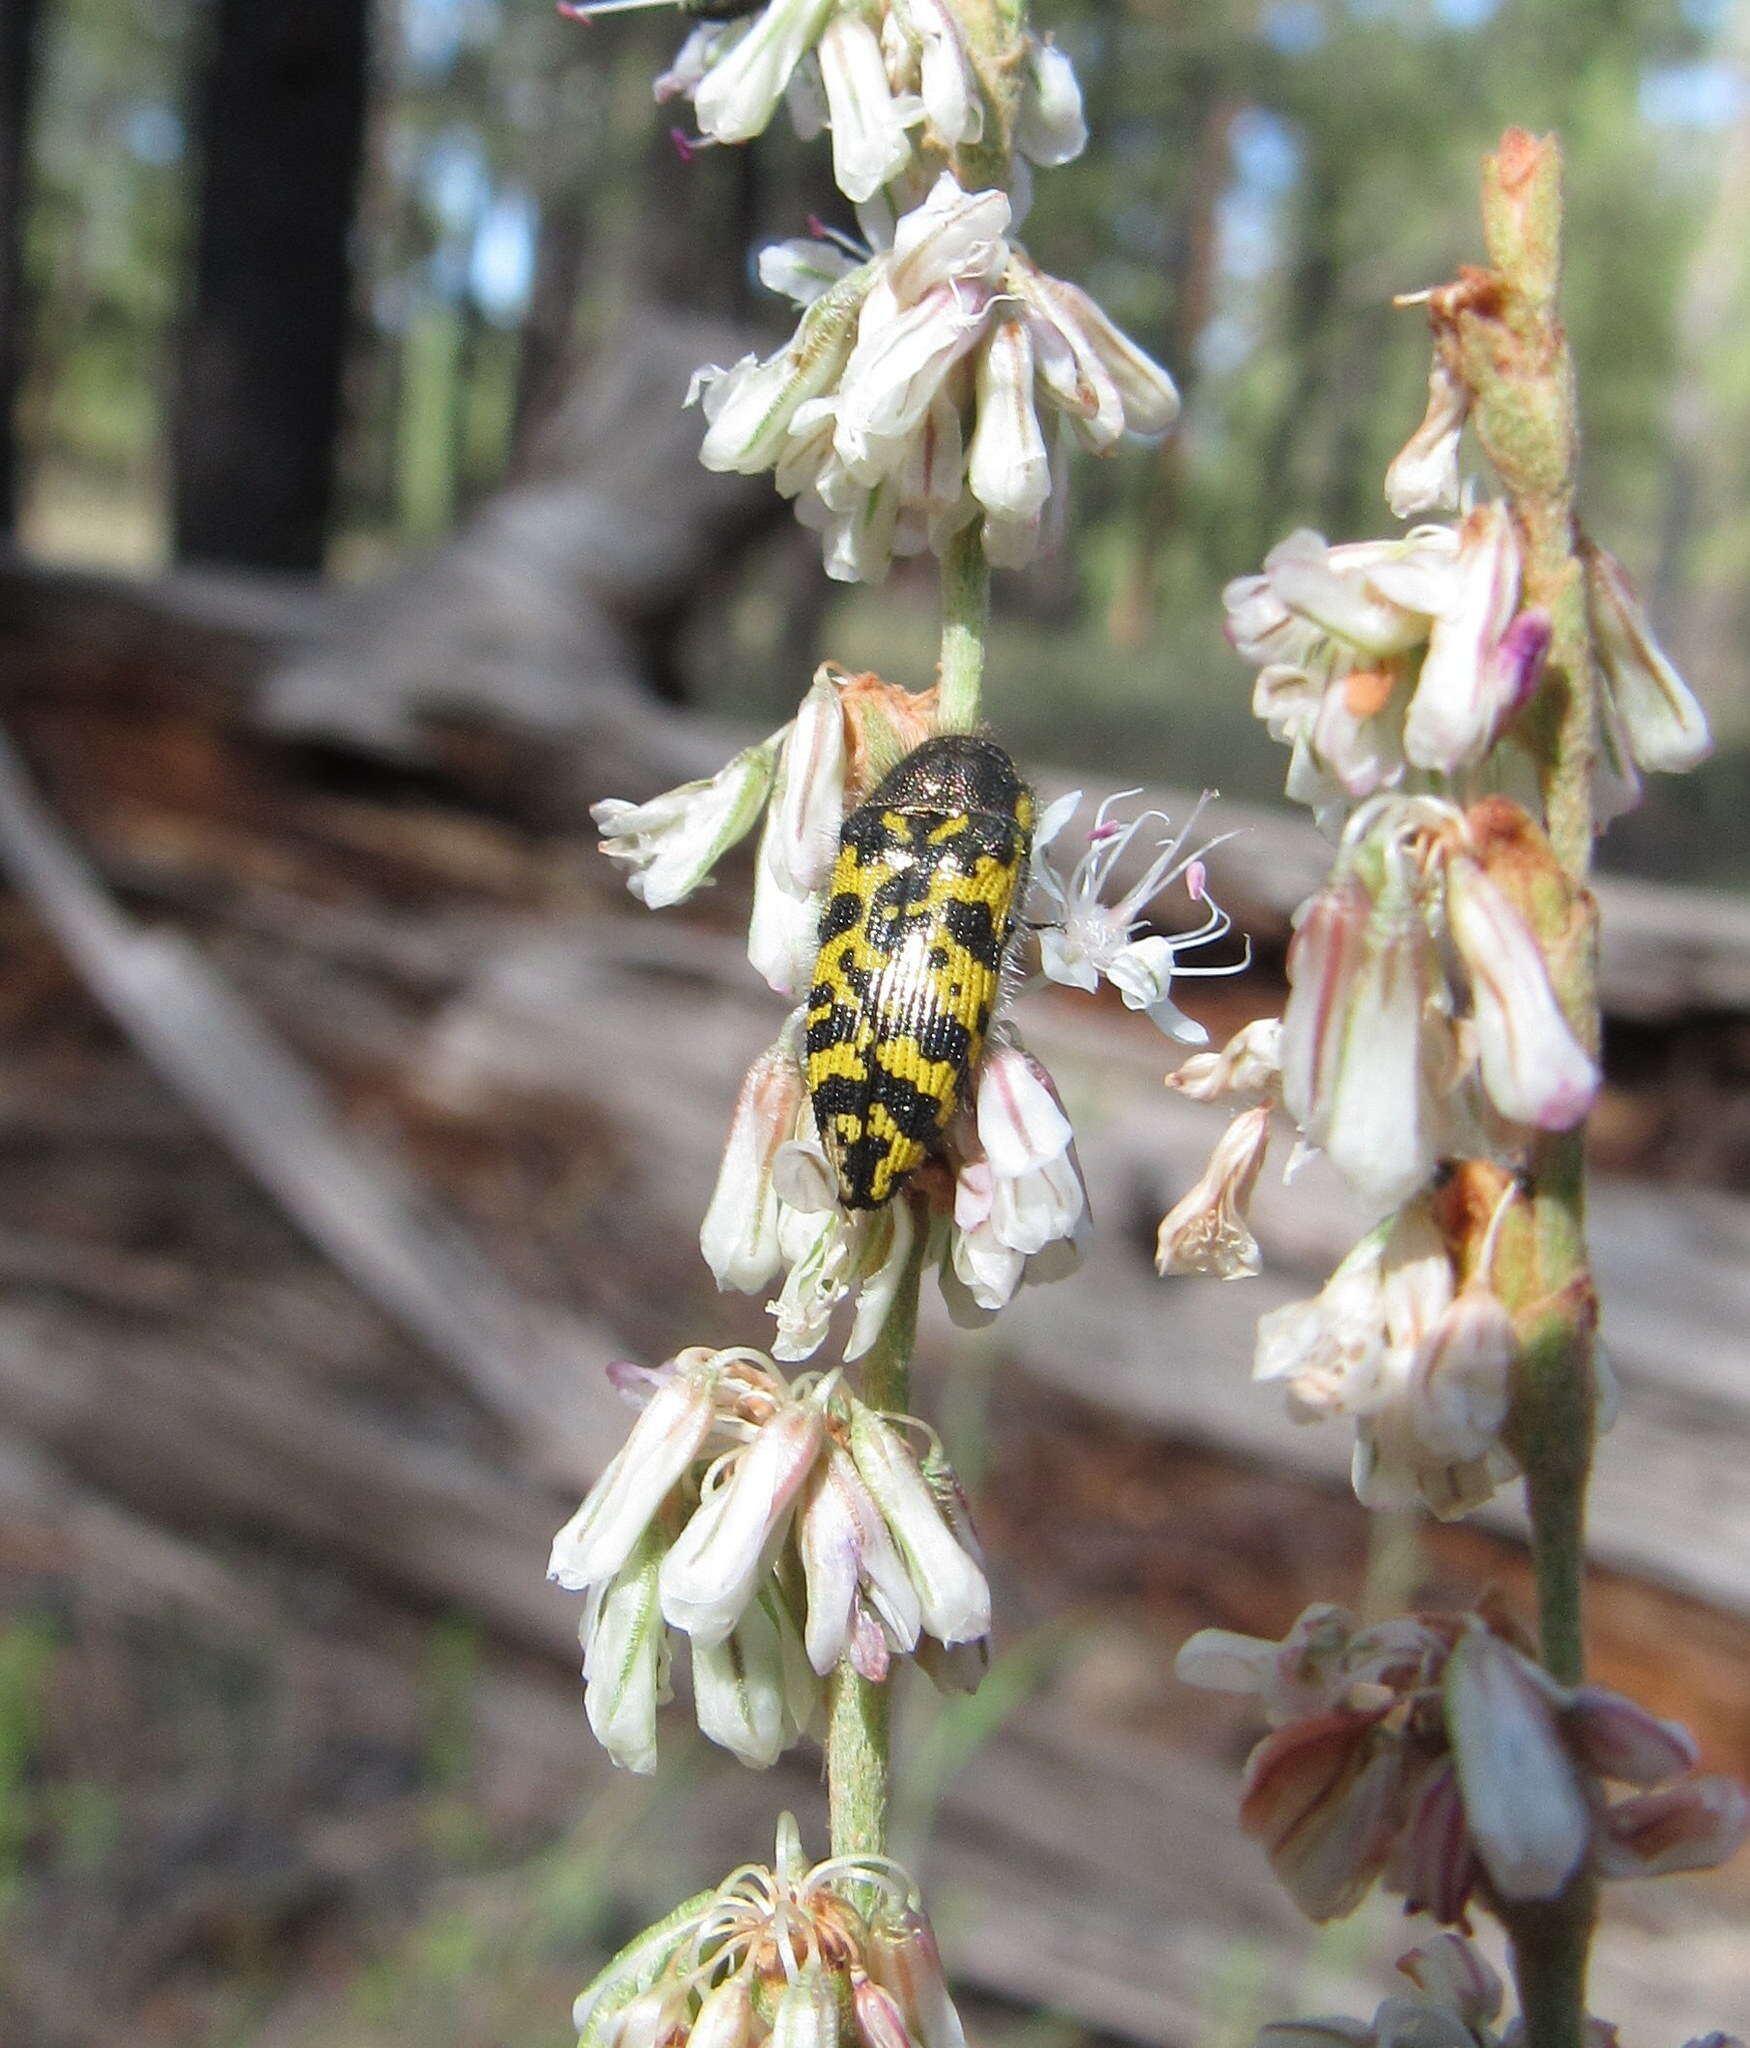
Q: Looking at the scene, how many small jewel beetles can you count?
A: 1